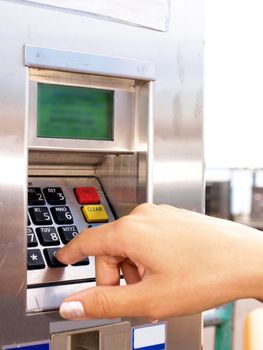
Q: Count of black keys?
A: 11